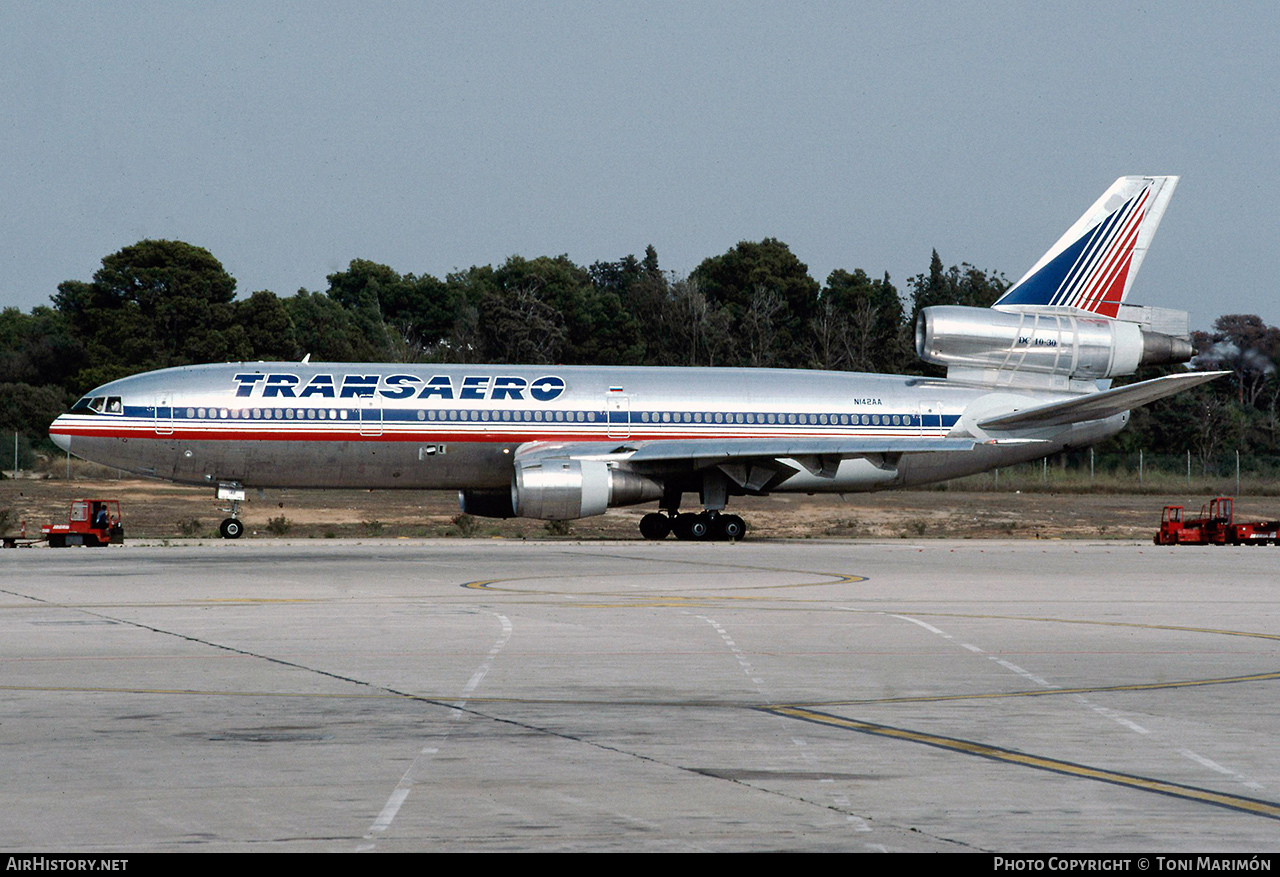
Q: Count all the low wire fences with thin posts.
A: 1